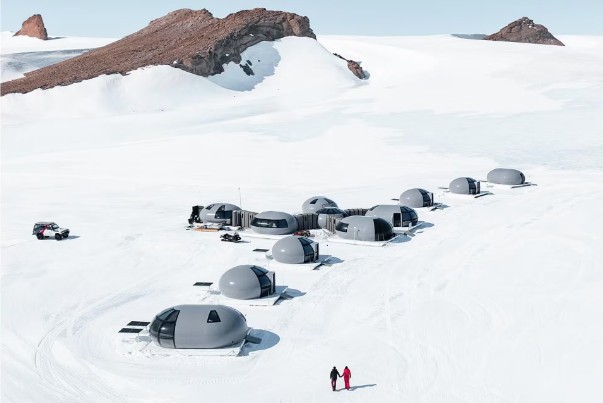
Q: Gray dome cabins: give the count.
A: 12